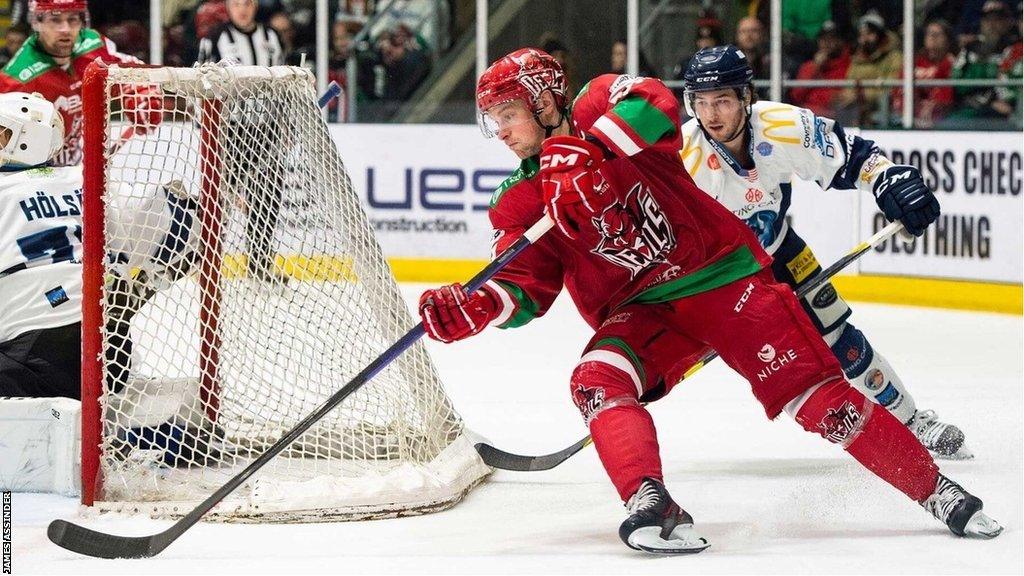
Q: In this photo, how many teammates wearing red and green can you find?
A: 2